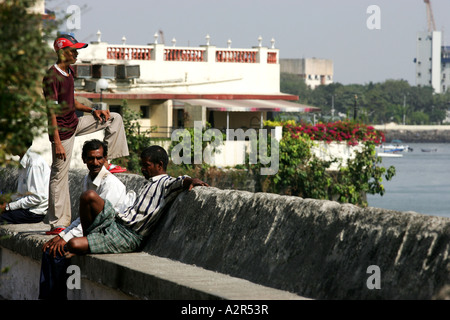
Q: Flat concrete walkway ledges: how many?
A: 1